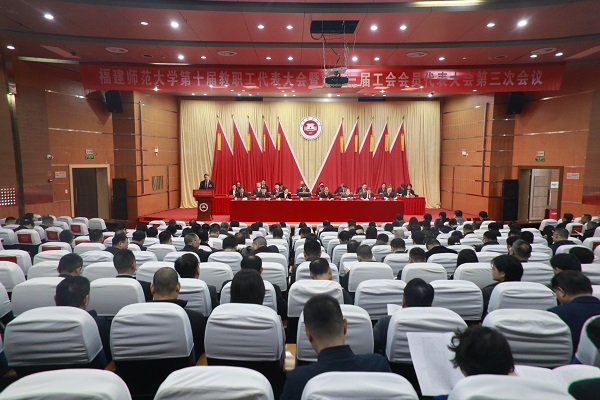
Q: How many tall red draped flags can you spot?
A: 10